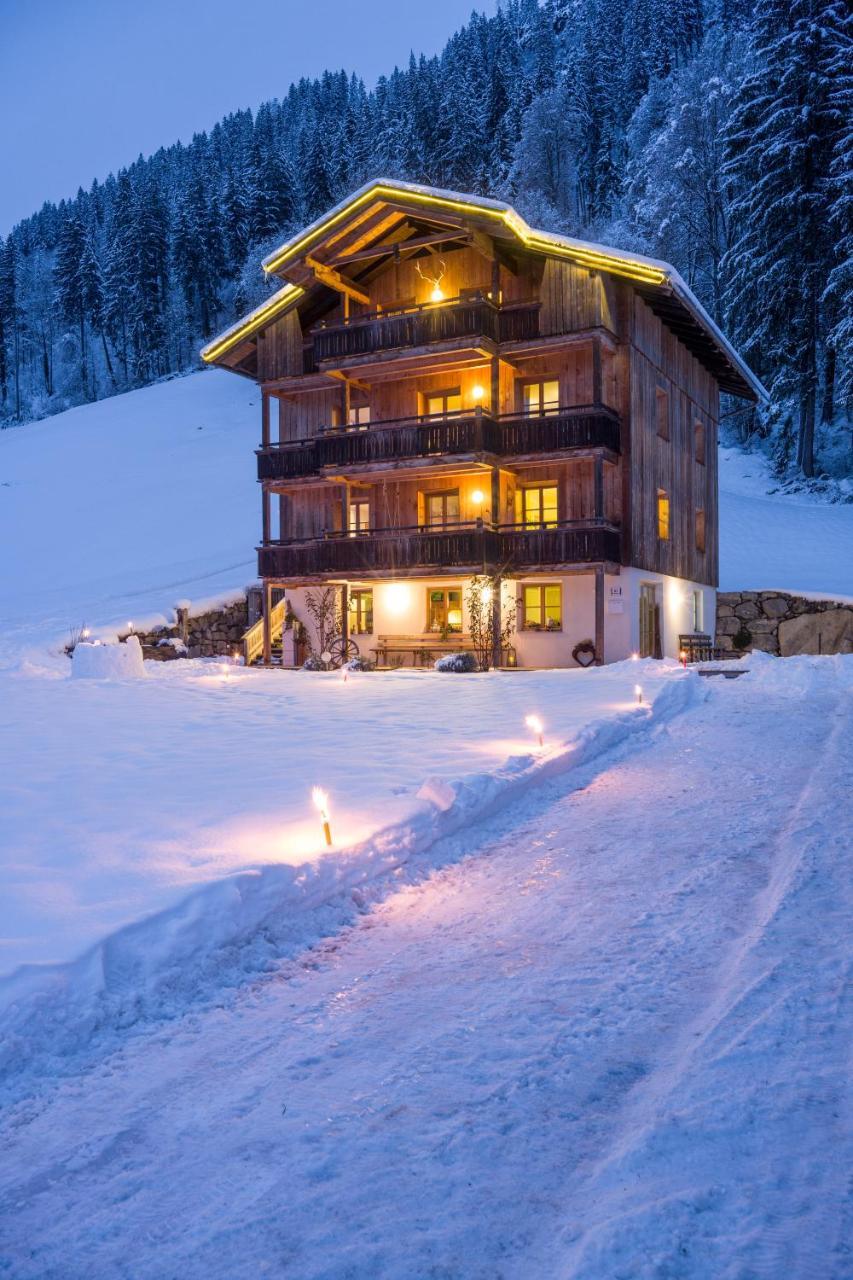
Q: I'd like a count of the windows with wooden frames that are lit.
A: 10